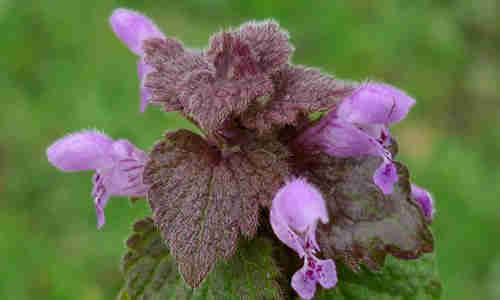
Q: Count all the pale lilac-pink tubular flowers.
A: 5